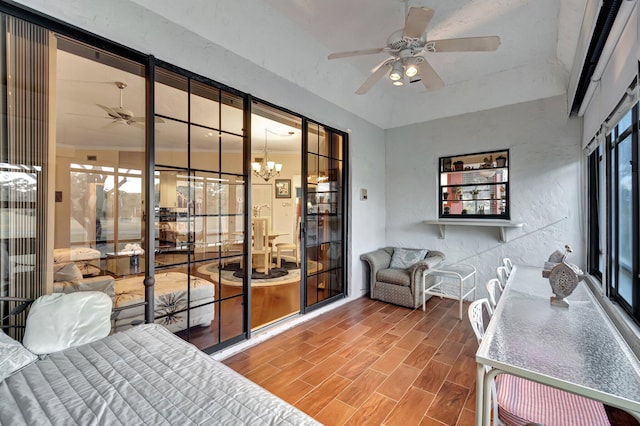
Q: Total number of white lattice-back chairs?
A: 4